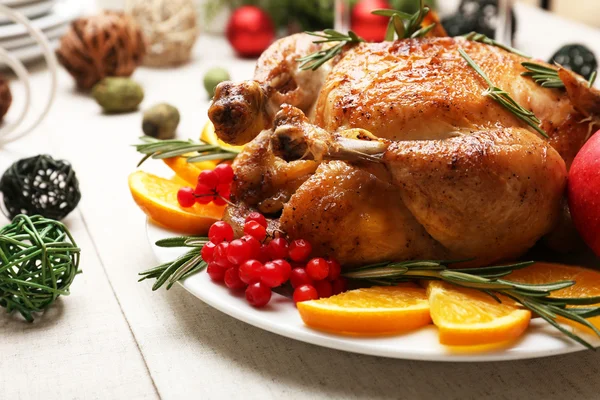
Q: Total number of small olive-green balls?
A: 3